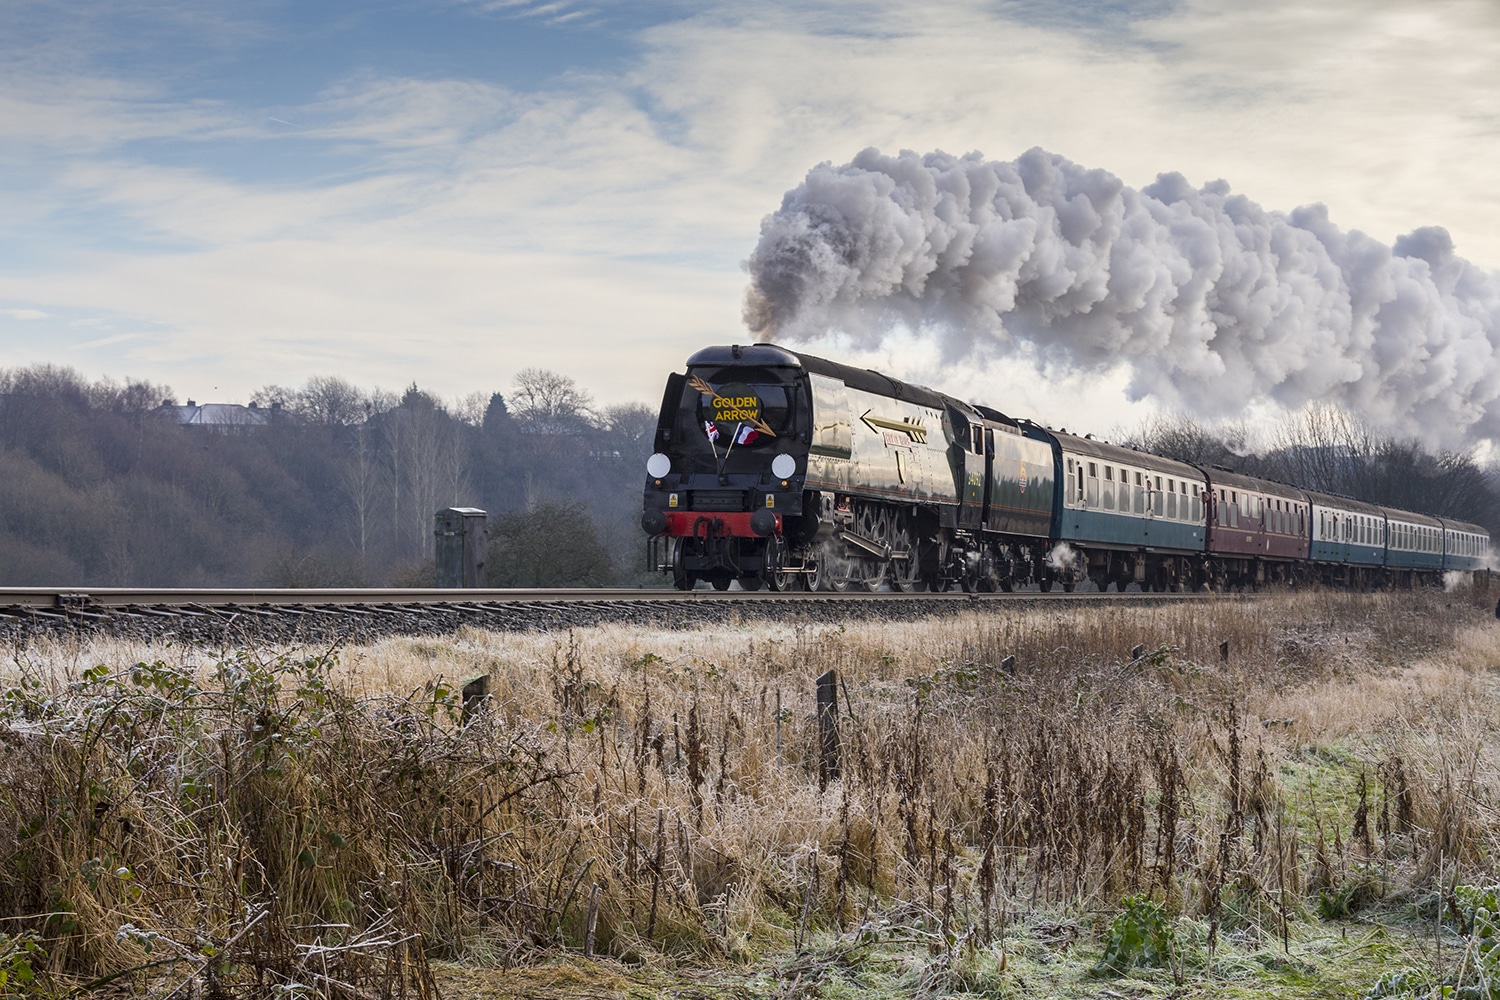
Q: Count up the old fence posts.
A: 5